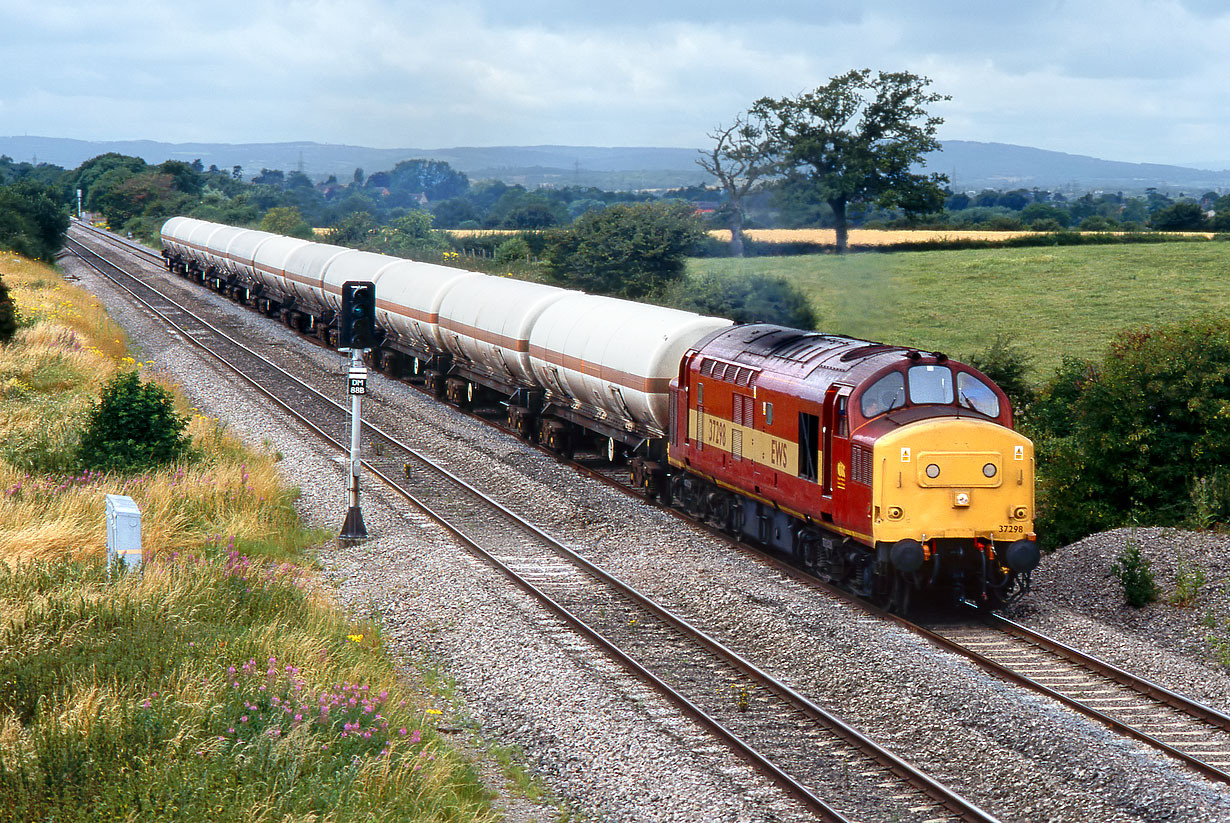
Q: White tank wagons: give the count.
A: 11